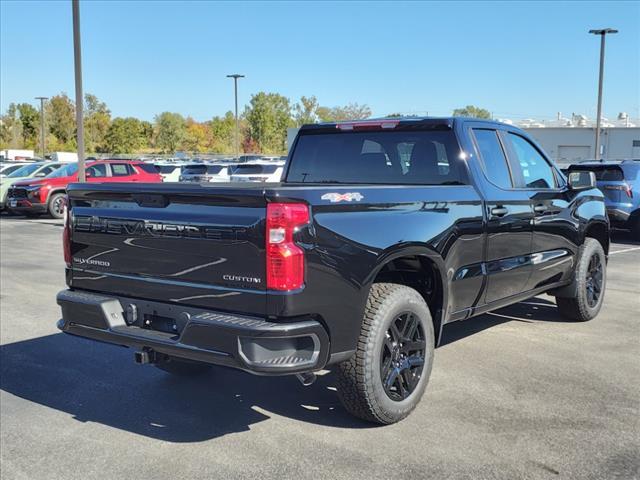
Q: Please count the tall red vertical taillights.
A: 2